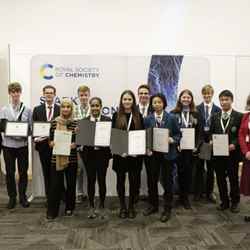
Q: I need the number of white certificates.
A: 8